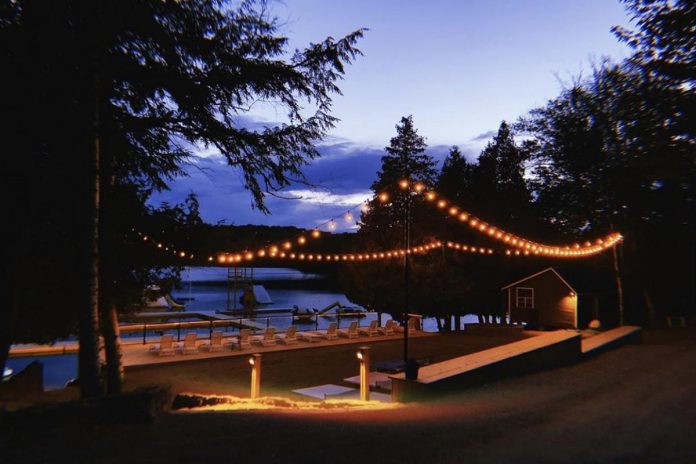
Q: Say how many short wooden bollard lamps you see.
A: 2